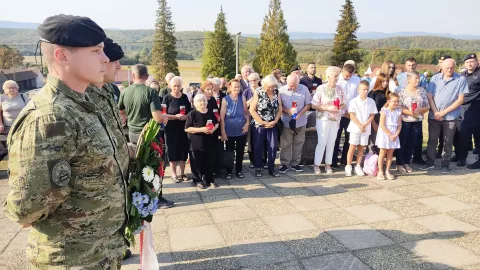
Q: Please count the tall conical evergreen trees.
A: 4